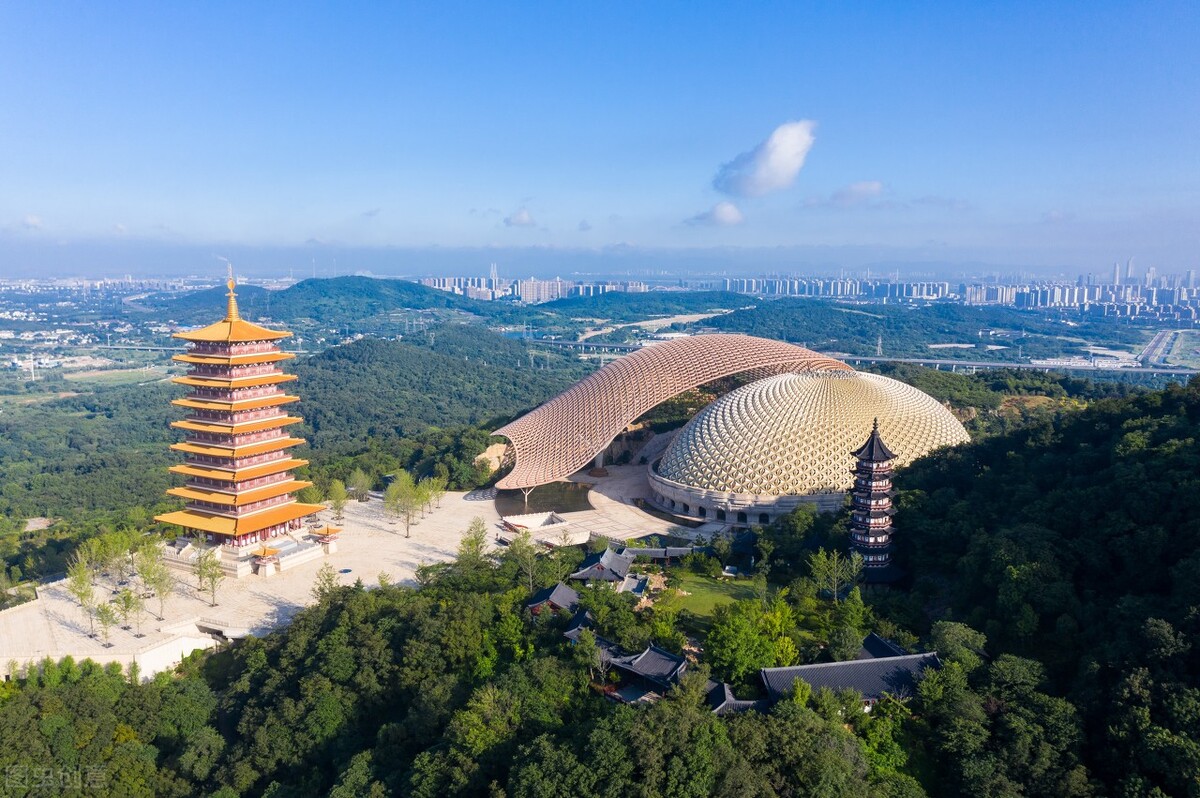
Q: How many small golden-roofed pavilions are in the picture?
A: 2